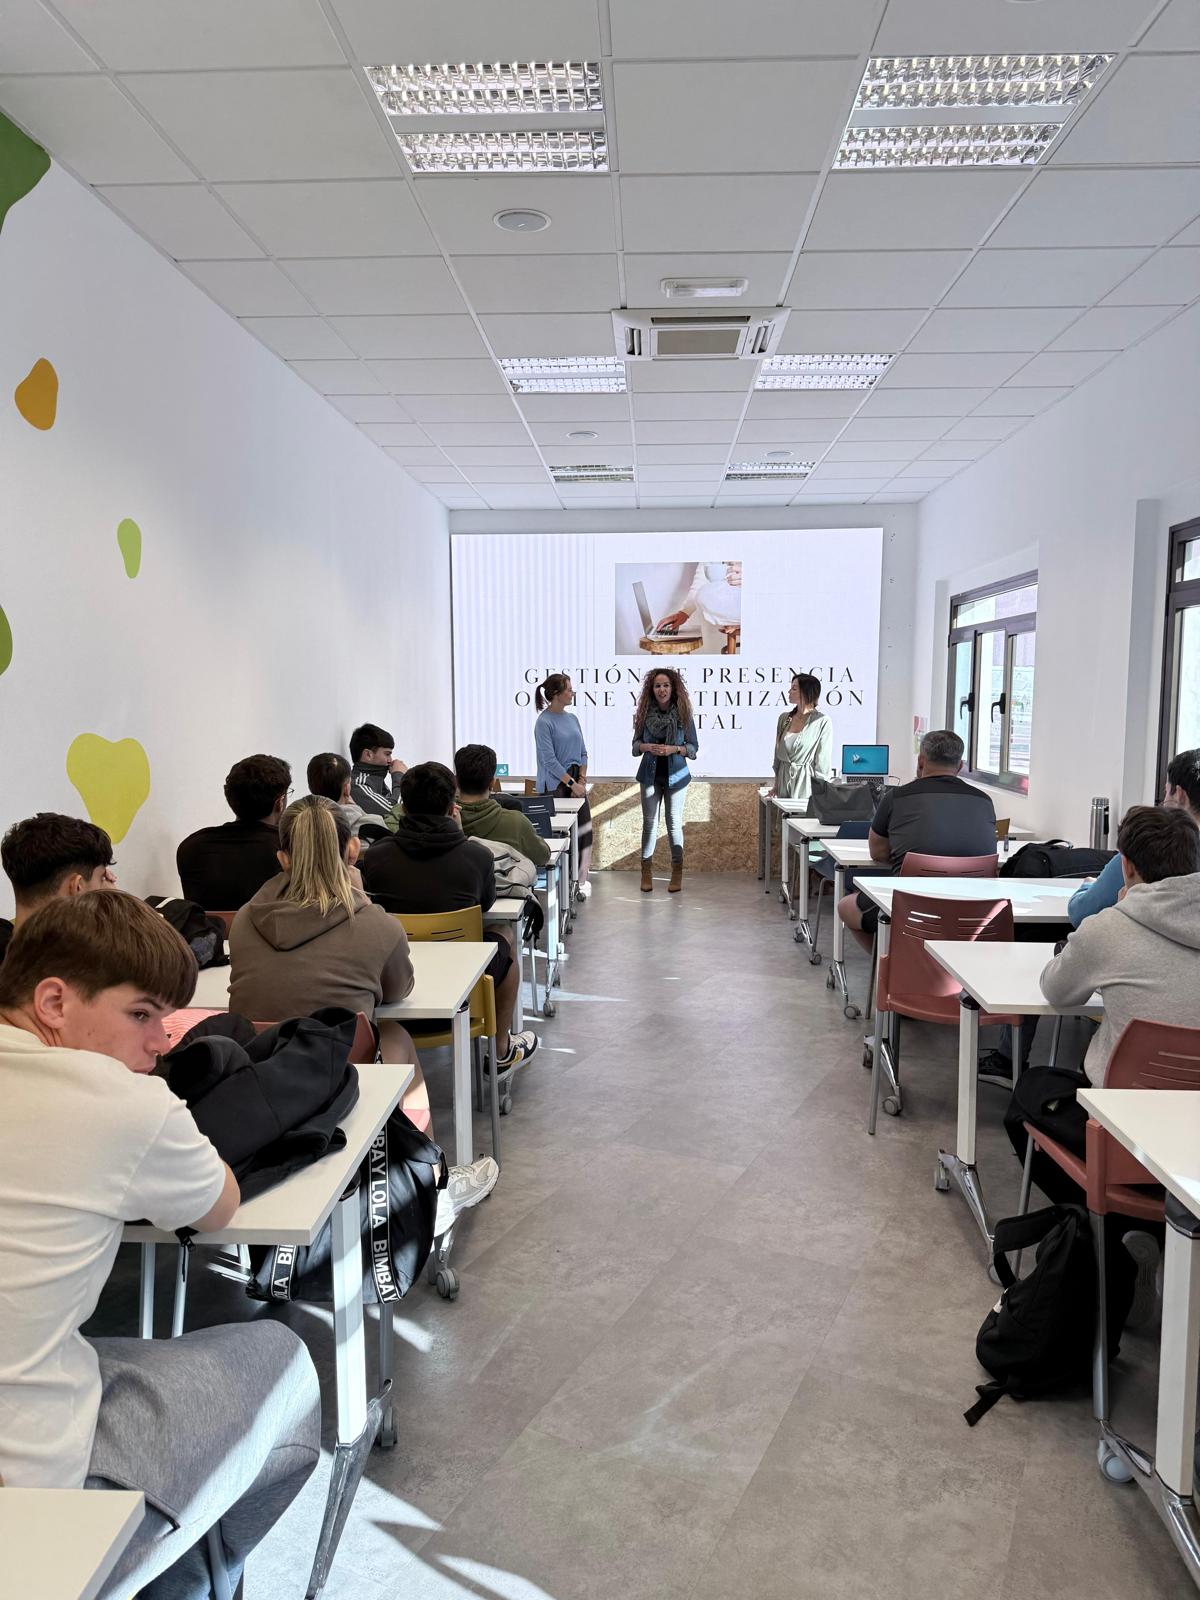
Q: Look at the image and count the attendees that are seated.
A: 11